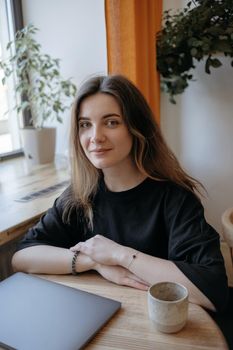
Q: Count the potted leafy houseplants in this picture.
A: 2